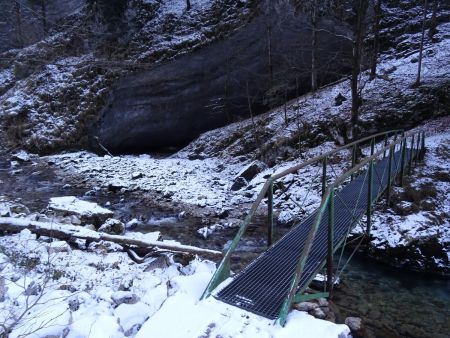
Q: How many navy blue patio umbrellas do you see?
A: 0